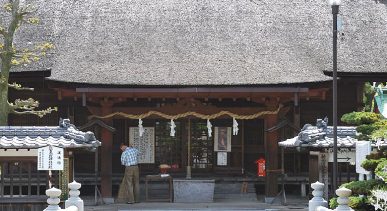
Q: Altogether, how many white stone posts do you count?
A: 4